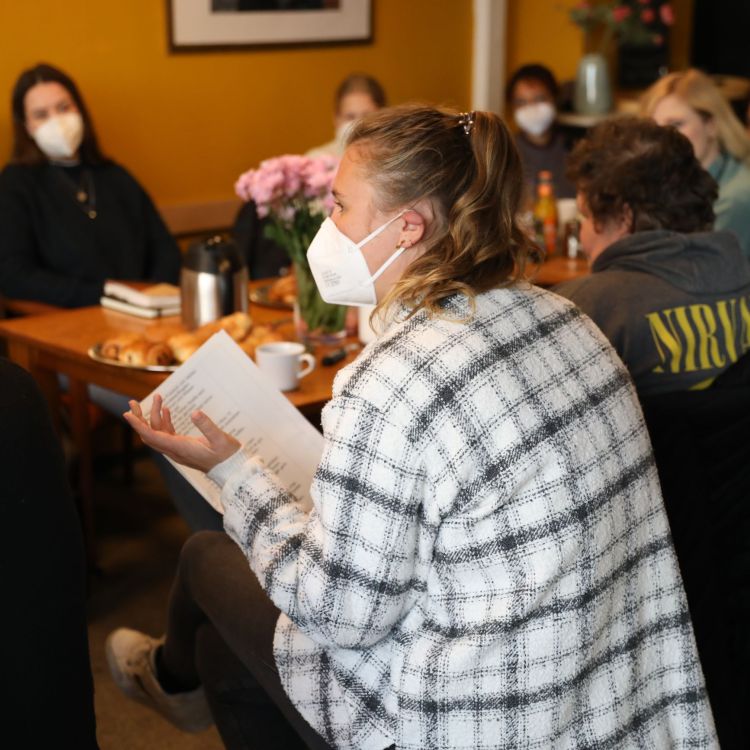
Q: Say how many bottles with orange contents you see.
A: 1